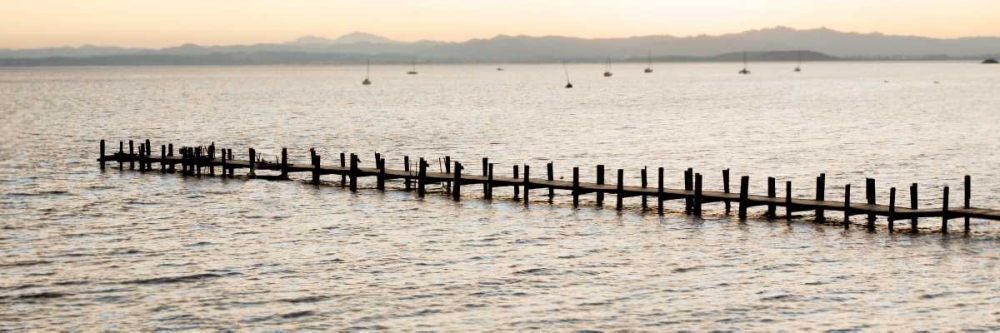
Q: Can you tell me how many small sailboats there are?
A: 7